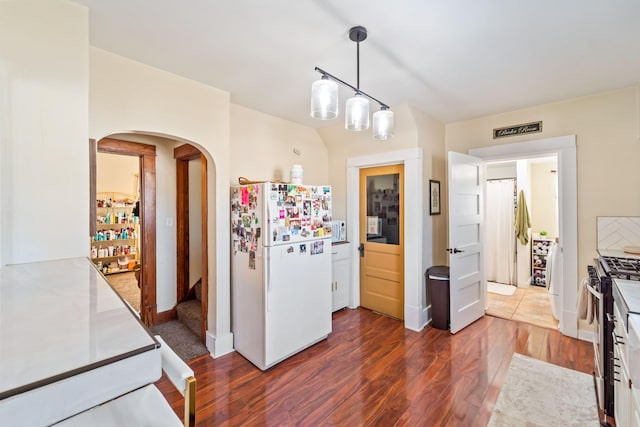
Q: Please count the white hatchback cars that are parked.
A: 0